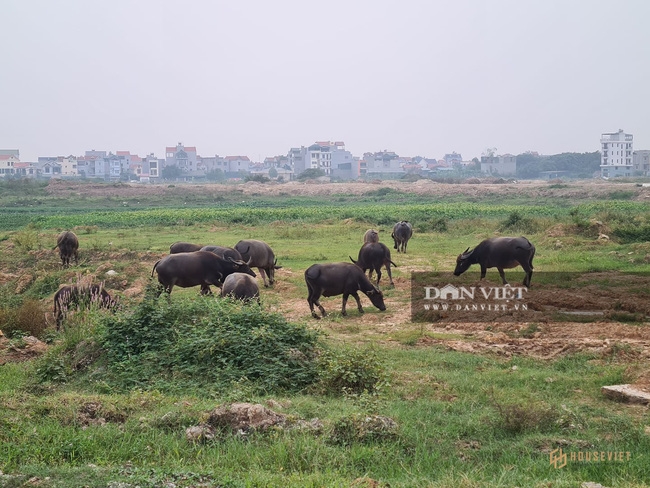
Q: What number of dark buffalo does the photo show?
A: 12